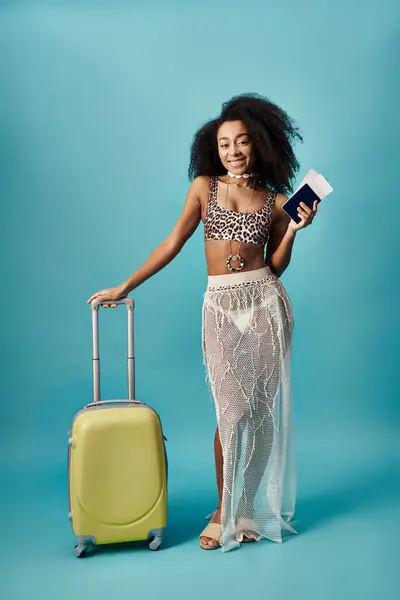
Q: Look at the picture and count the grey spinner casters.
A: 2